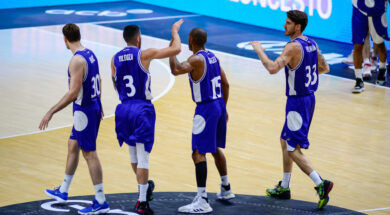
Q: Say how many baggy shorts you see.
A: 5